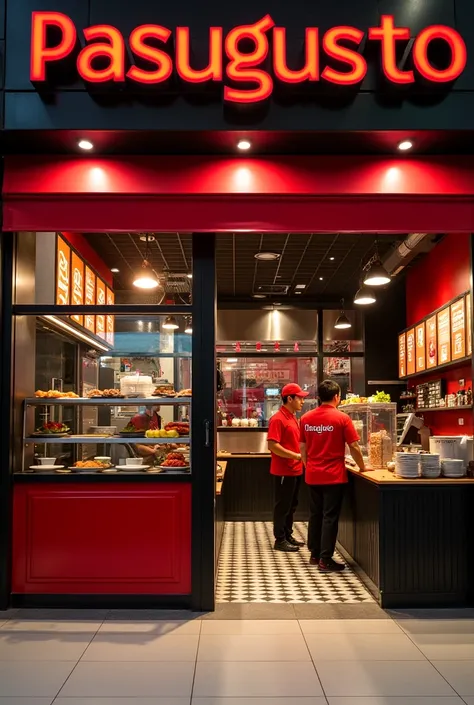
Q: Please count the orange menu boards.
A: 12